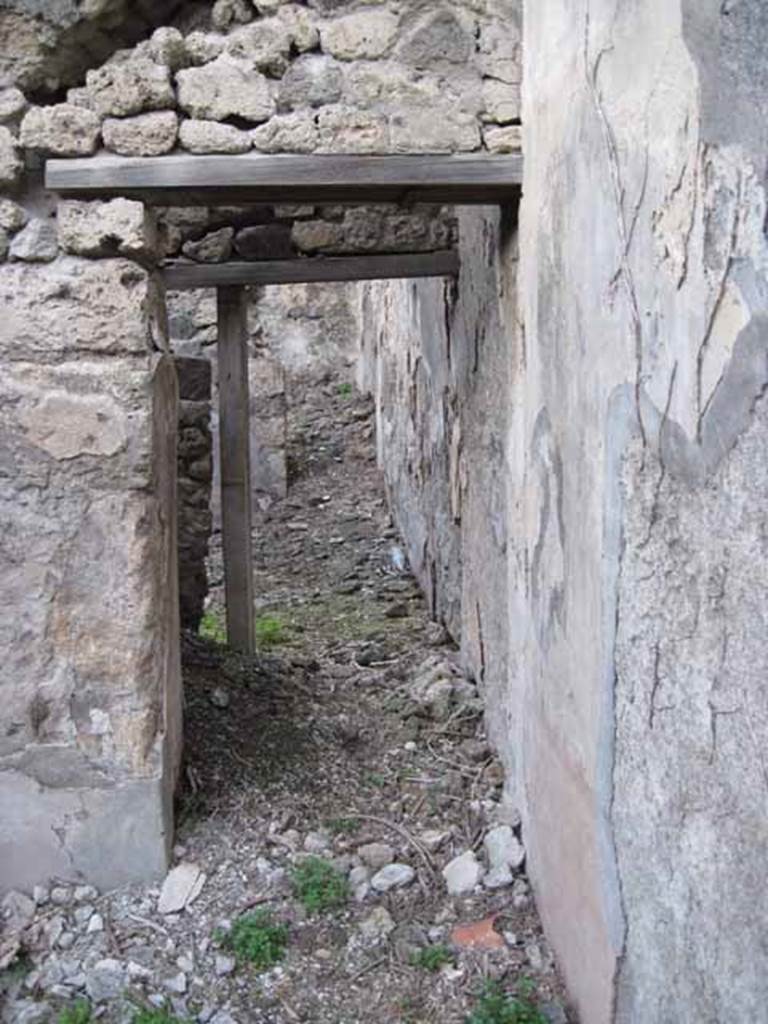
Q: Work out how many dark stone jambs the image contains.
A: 1